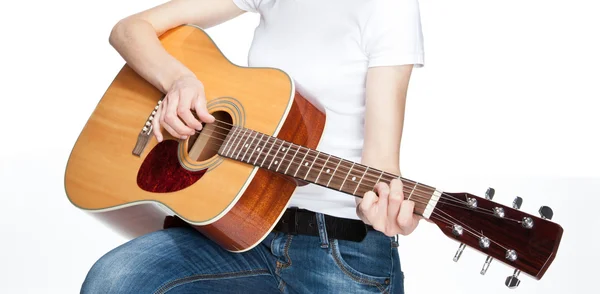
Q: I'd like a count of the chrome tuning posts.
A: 6